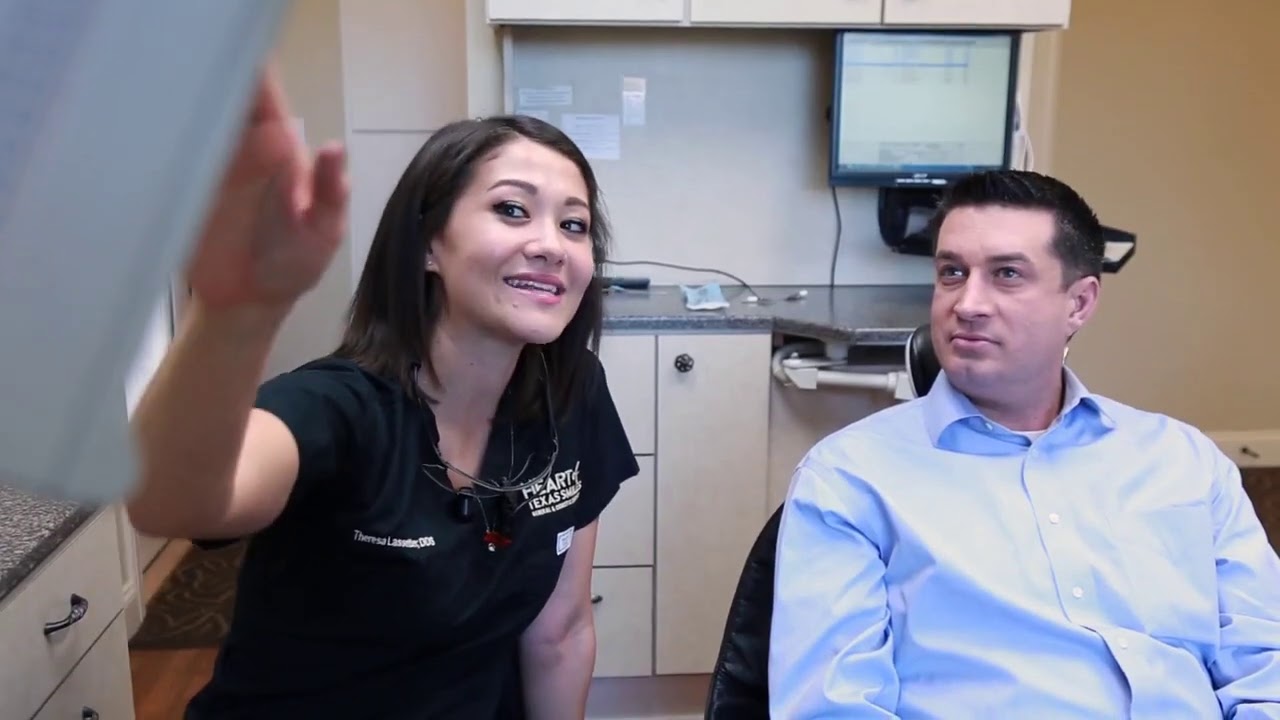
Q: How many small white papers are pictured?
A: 4